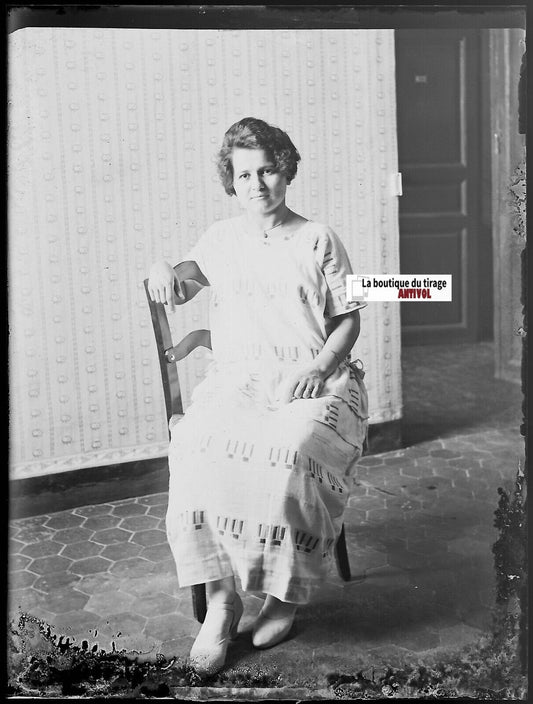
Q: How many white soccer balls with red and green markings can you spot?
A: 0